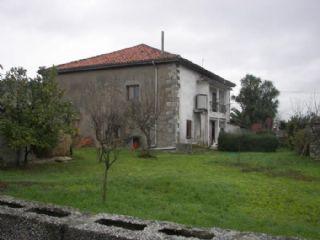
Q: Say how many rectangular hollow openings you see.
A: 4